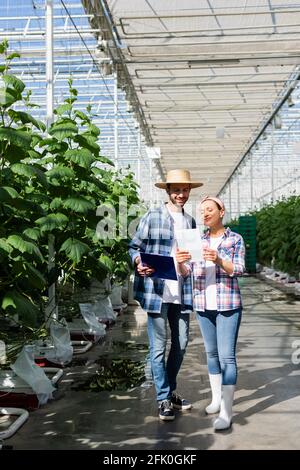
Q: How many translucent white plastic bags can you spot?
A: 5